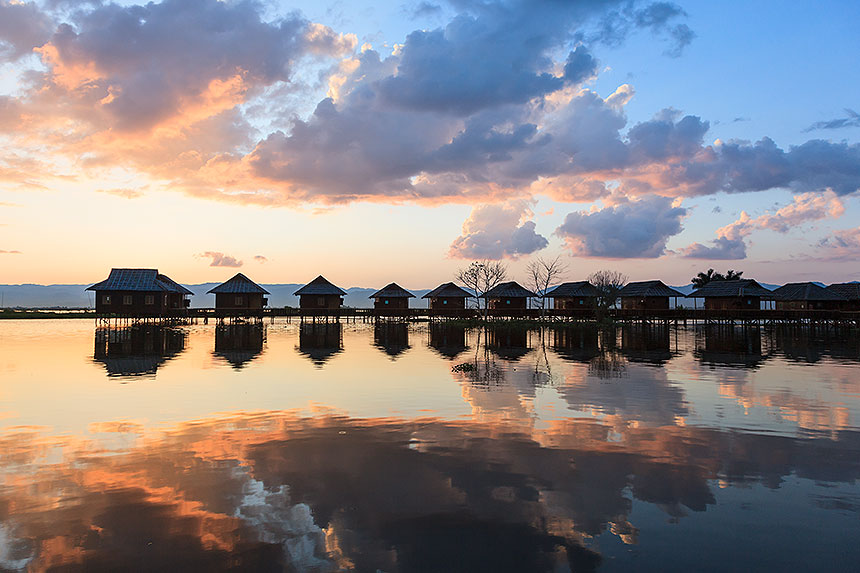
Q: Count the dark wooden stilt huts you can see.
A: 11